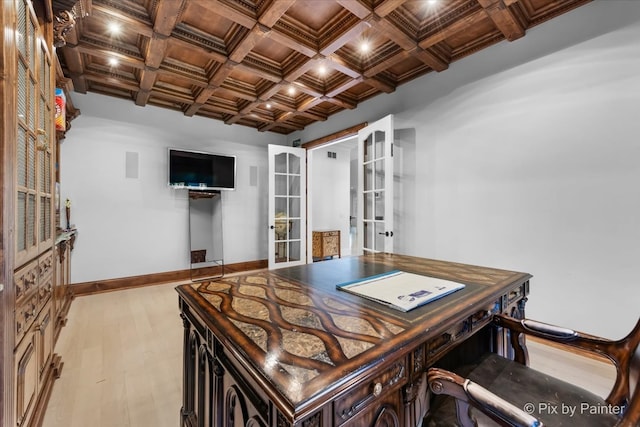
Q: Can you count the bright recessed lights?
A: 7